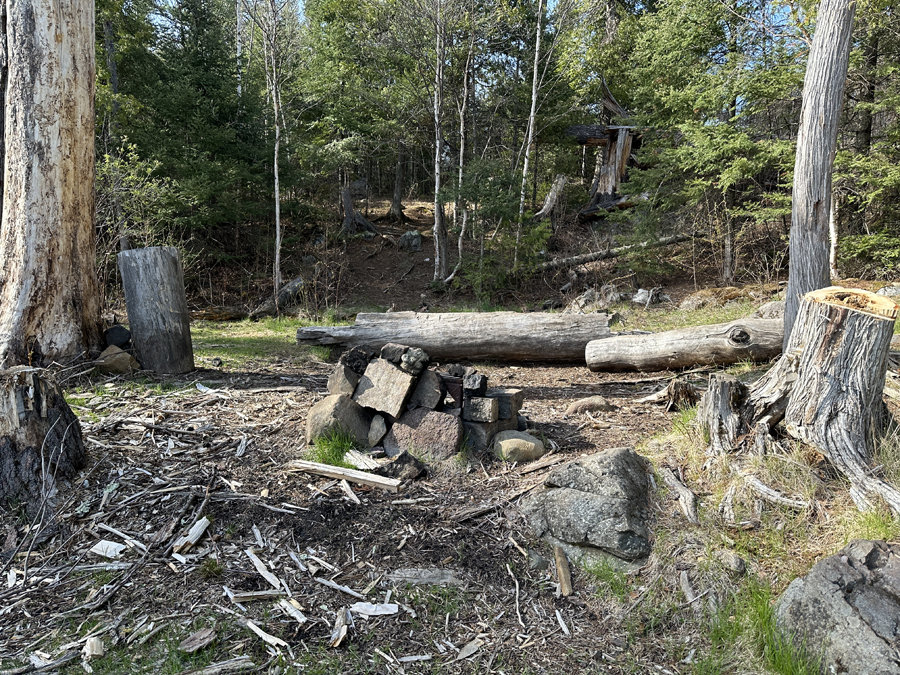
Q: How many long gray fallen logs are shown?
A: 2